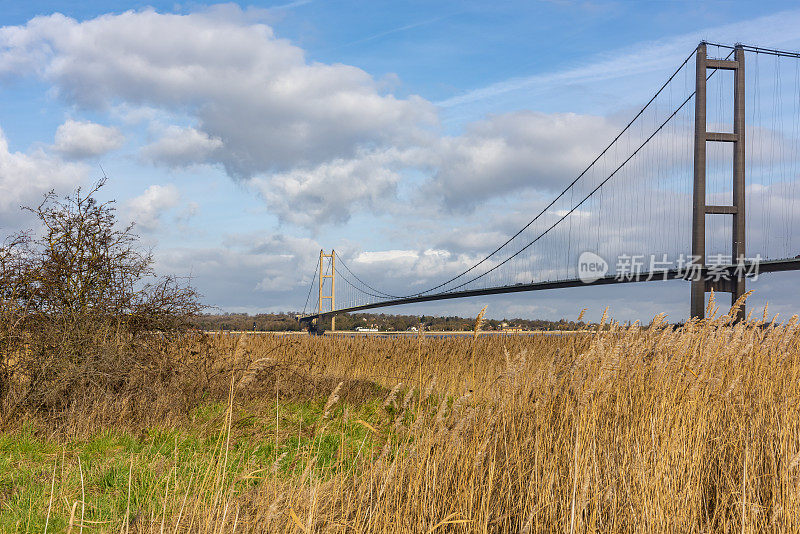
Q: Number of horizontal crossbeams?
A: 6